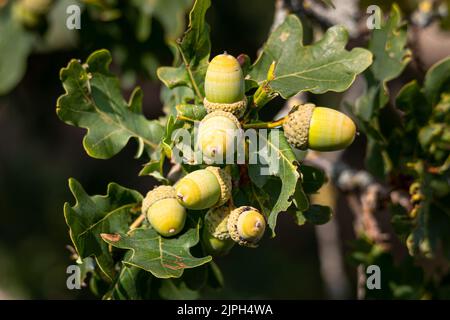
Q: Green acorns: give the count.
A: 7